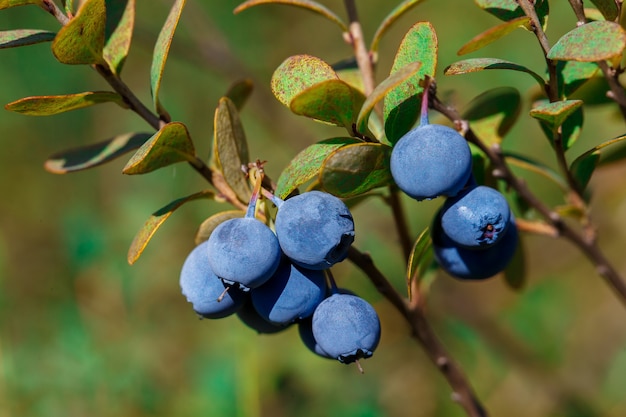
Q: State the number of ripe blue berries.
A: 10